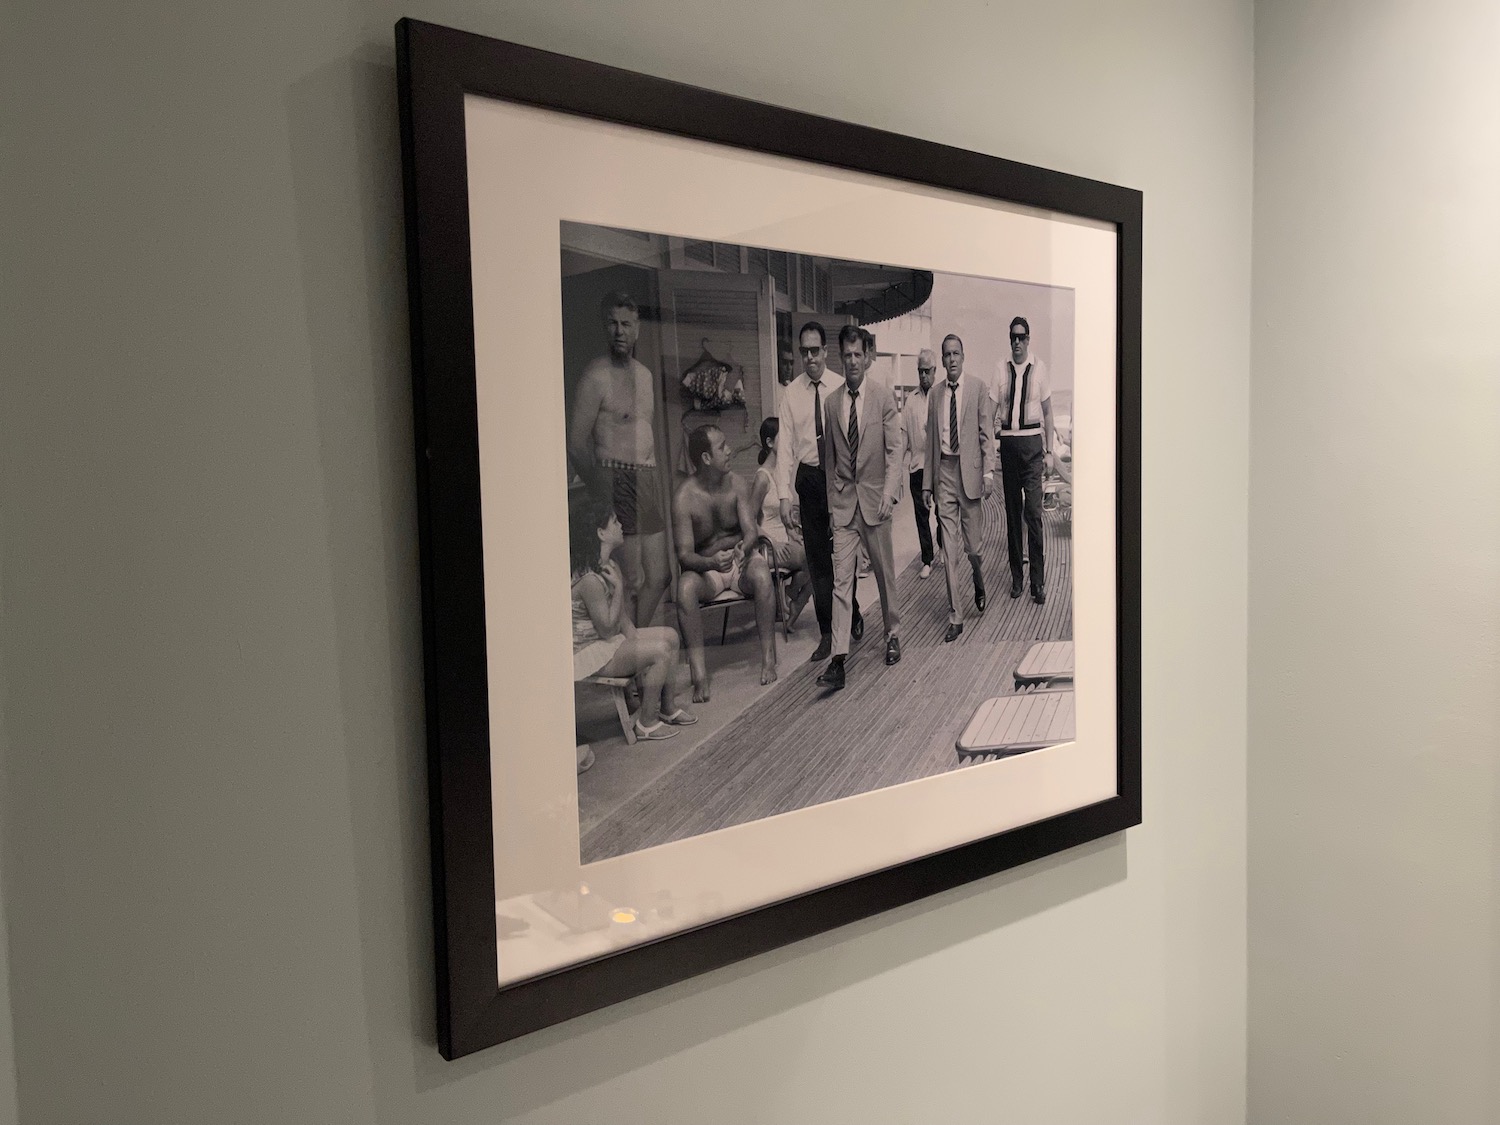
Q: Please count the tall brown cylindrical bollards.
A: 0